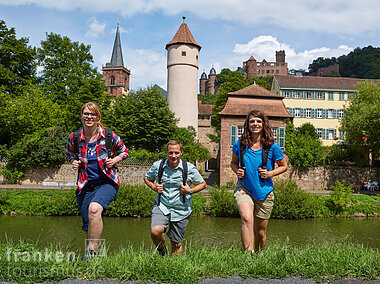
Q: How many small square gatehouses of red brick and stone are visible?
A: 1